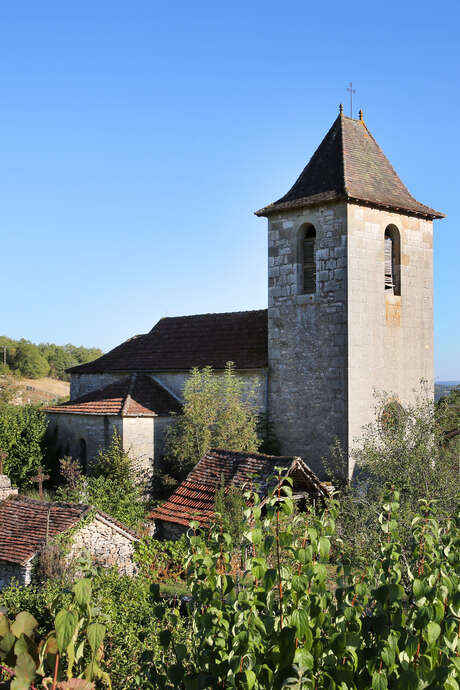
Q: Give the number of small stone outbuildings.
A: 2